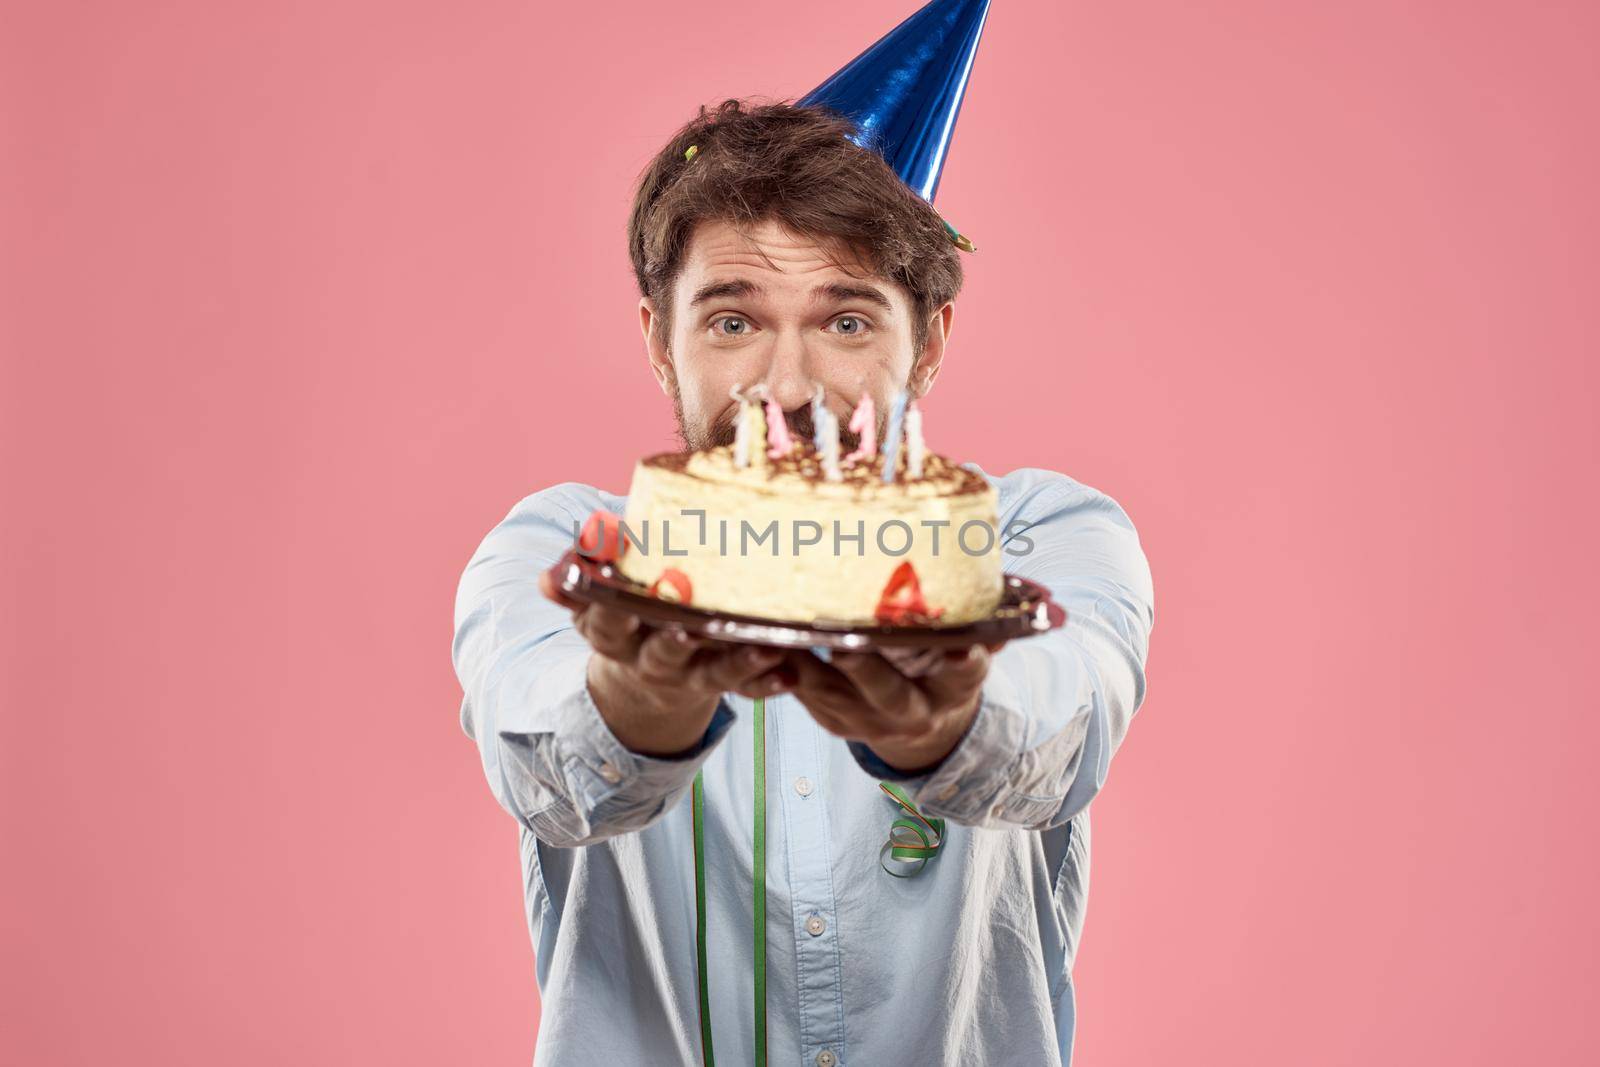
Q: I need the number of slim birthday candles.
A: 8